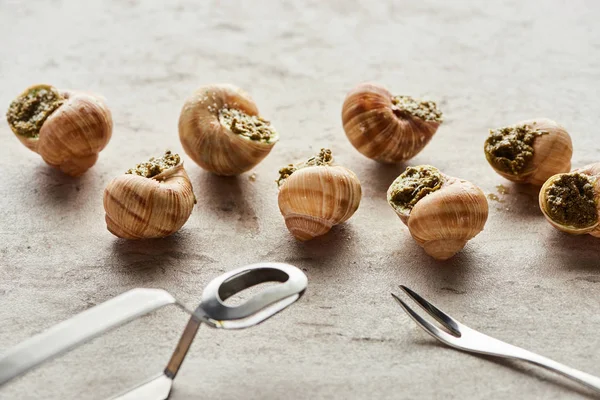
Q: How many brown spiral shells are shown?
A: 8